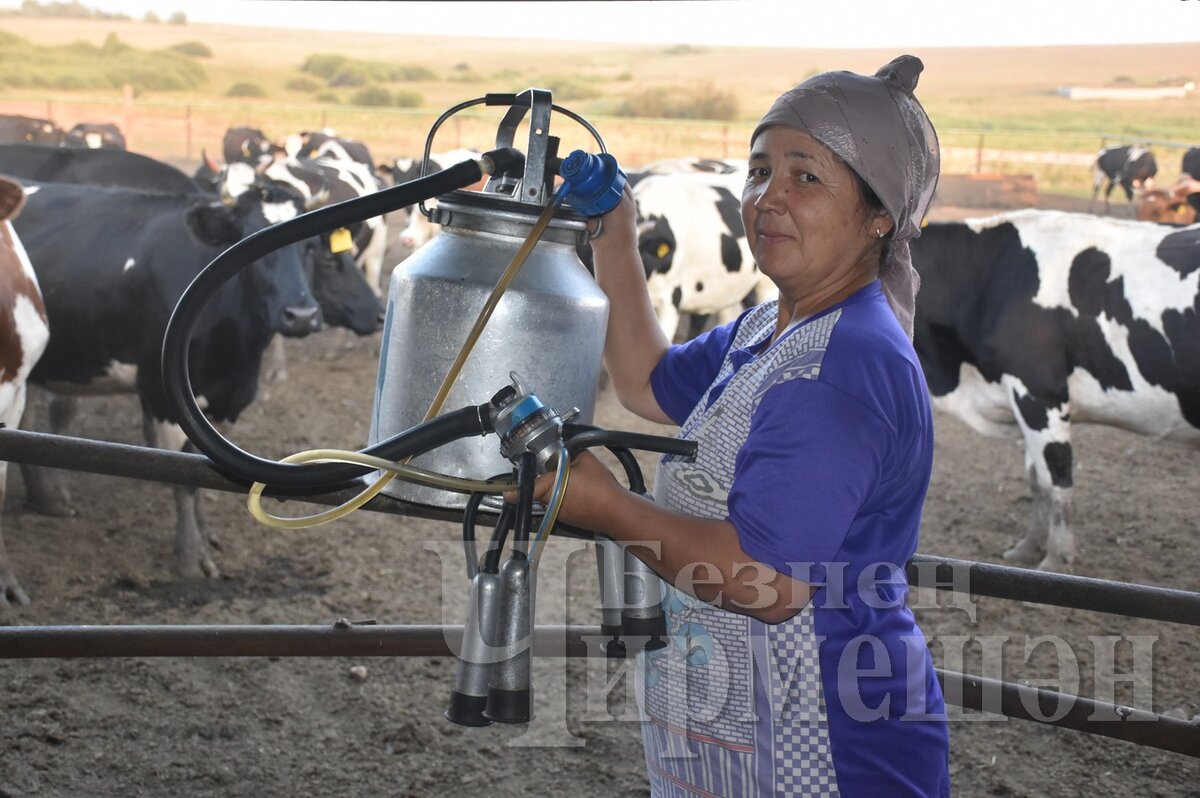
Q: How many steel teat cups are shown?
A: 4